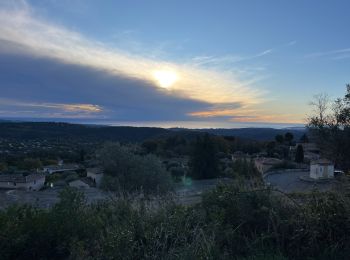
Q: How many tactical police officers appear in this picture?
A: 0